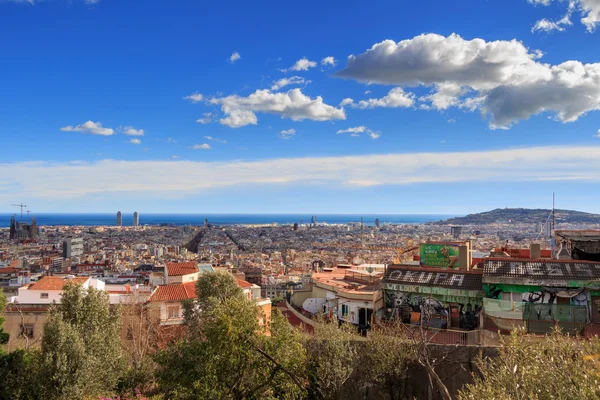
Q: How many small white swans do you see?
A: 0